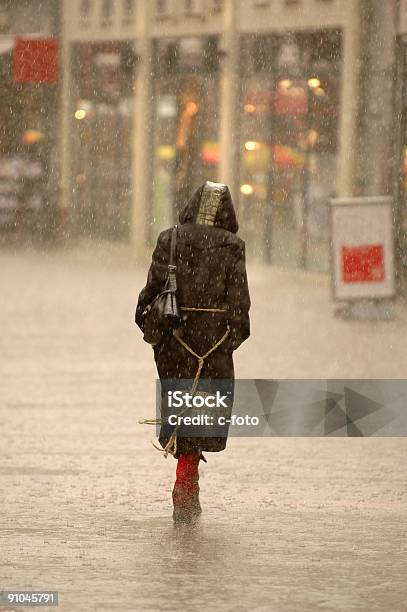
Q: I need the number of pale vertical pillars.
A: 4